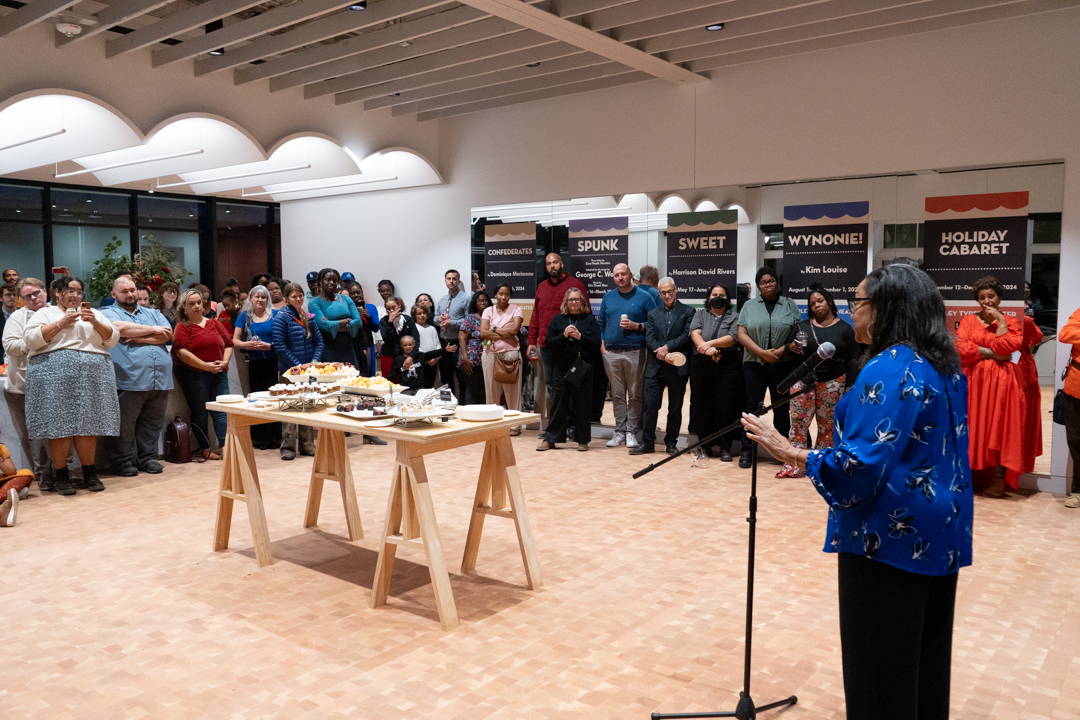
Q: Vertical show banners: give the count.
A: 5